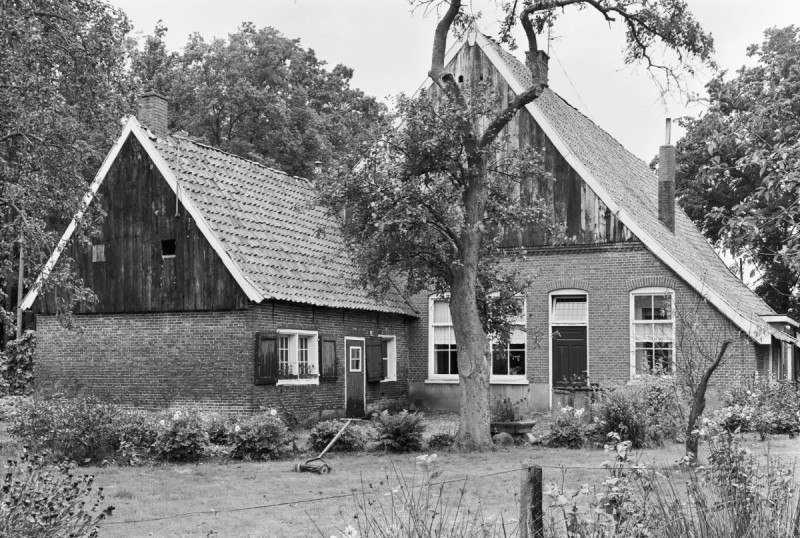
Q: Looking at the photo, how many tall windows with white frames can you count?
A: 3